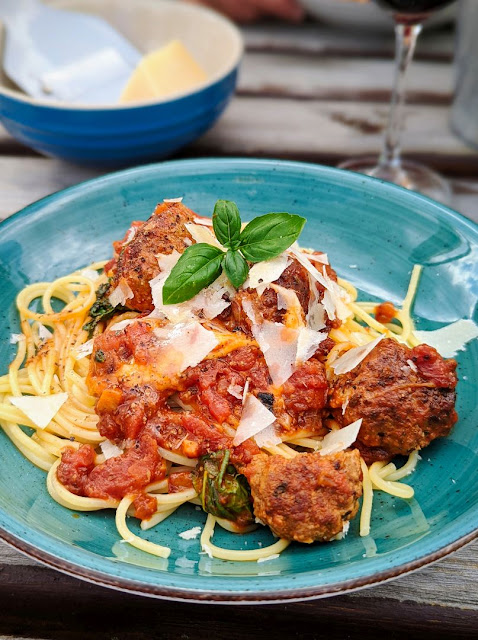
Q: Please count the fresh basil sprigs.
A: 1